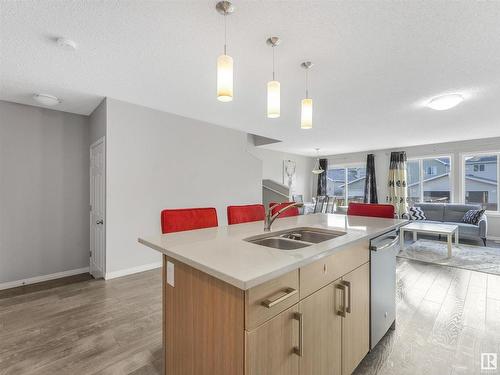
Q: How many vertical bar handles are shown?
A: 3